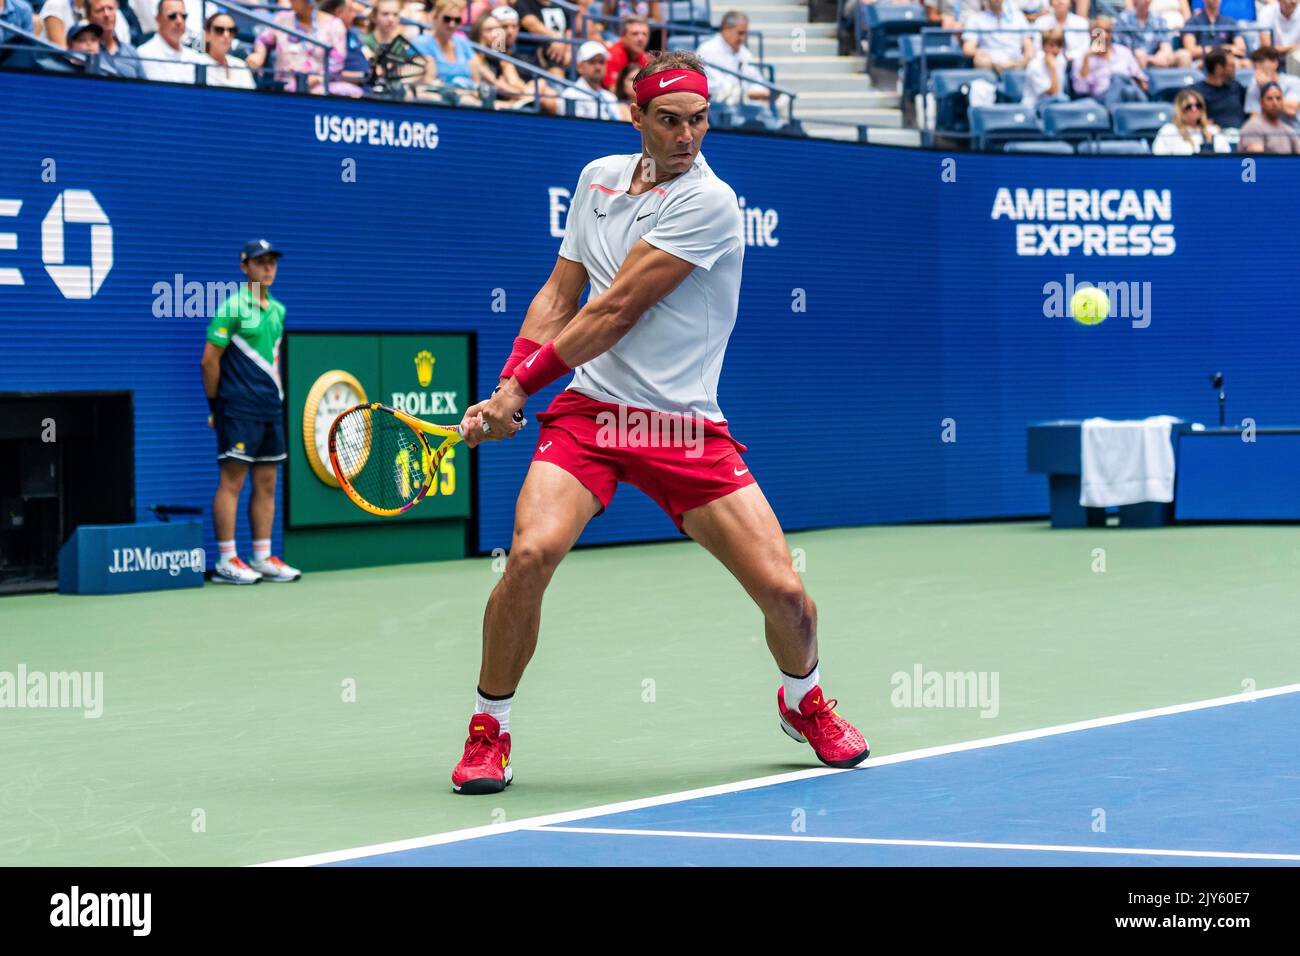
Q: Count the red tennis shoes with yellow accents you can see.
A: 2